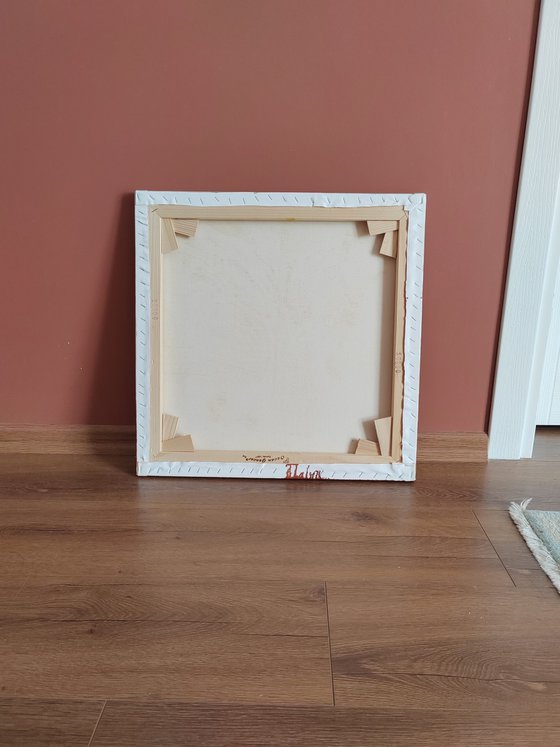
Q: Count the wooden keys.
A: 8